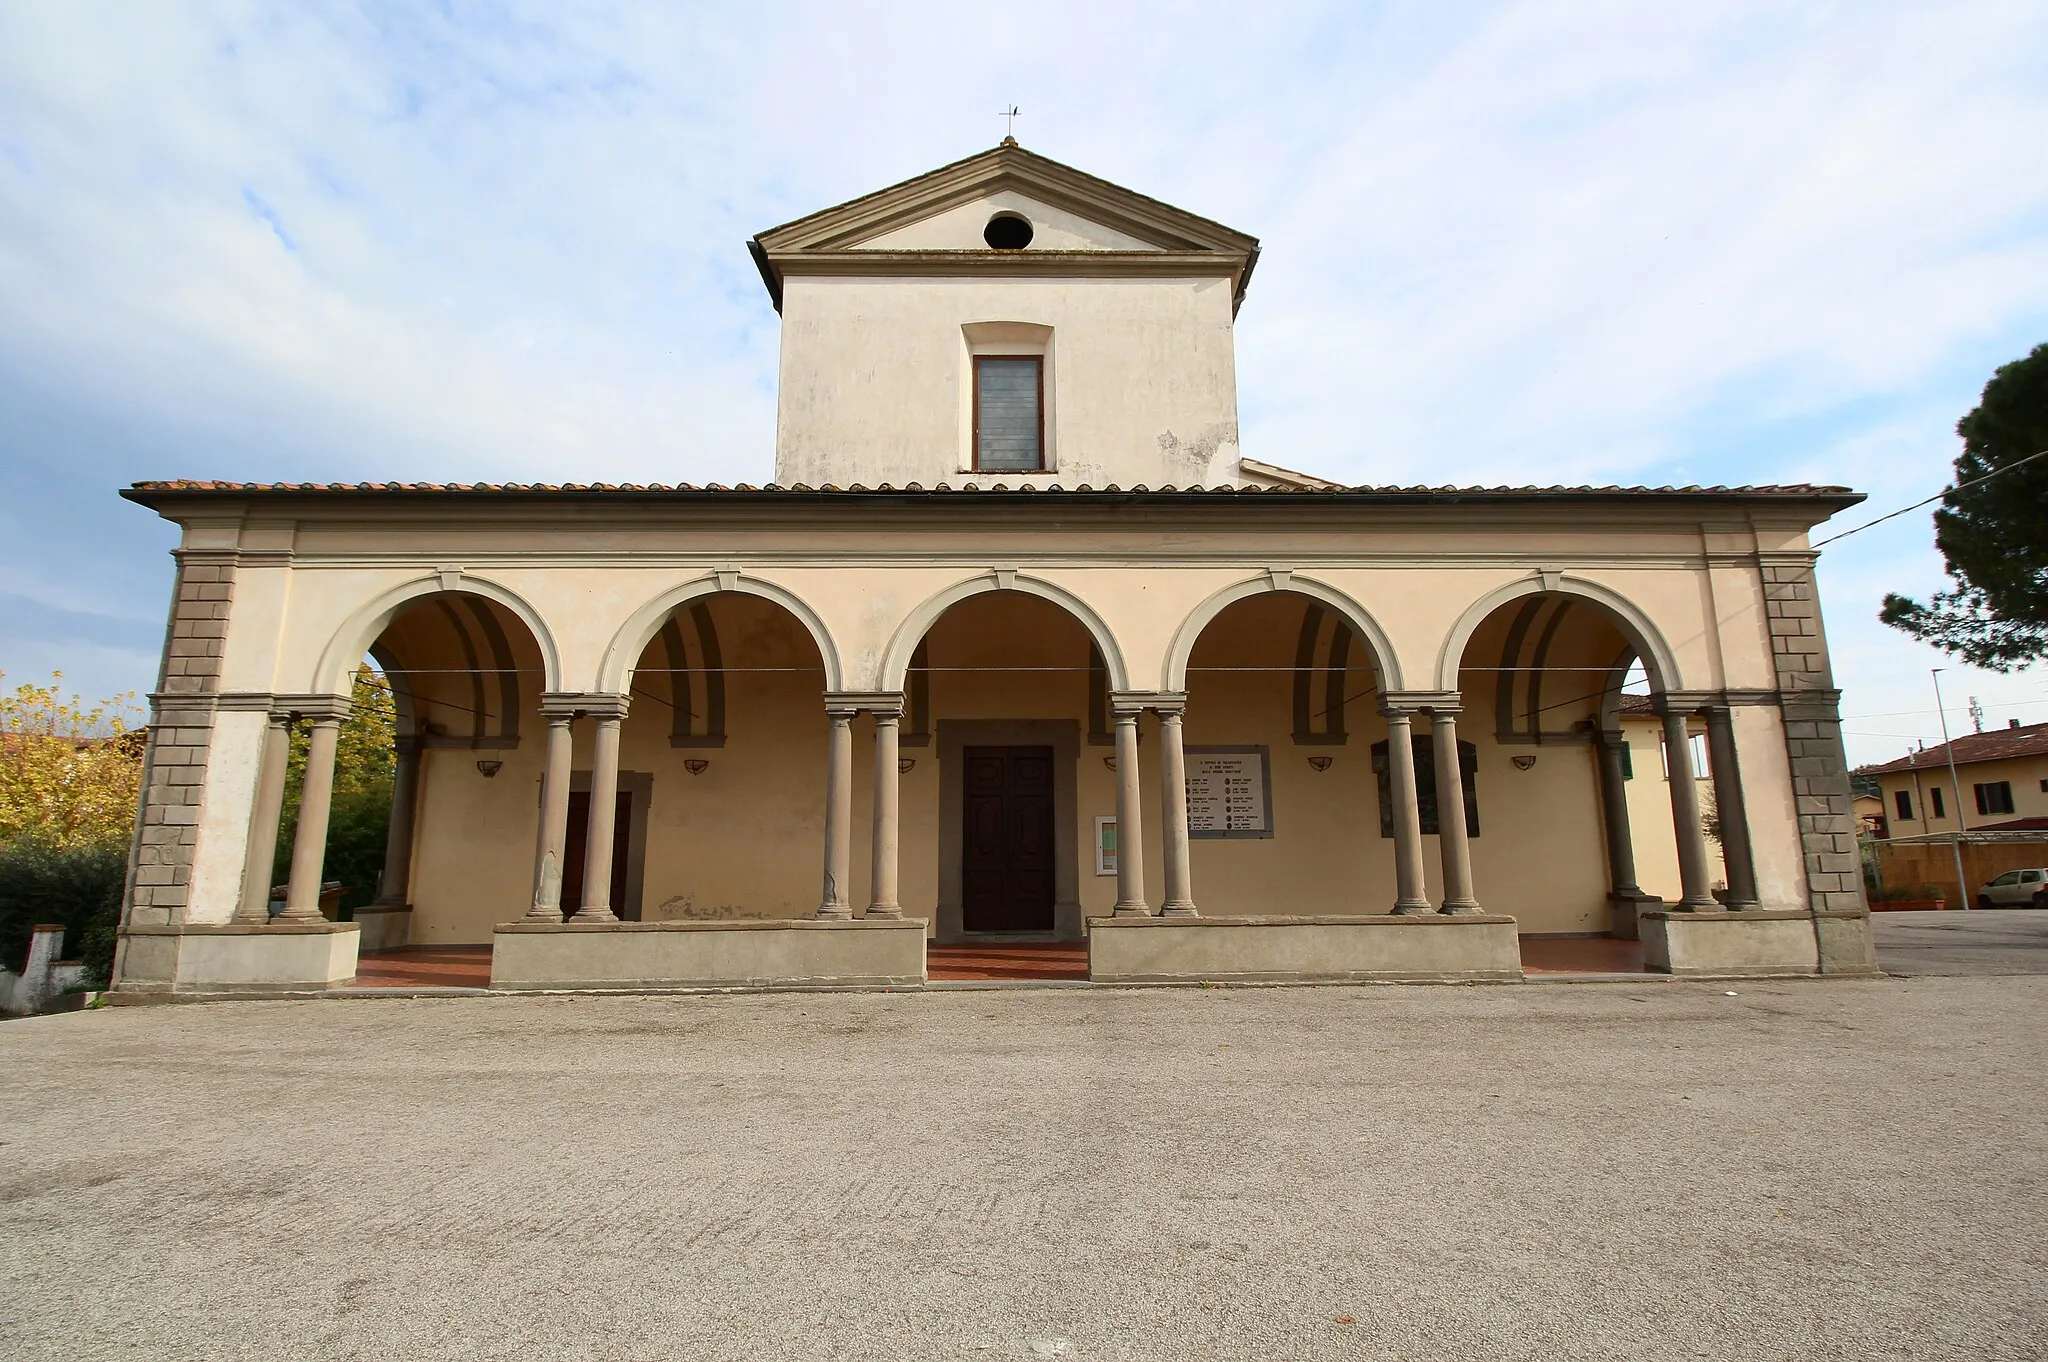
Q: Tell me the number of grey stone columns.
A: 14